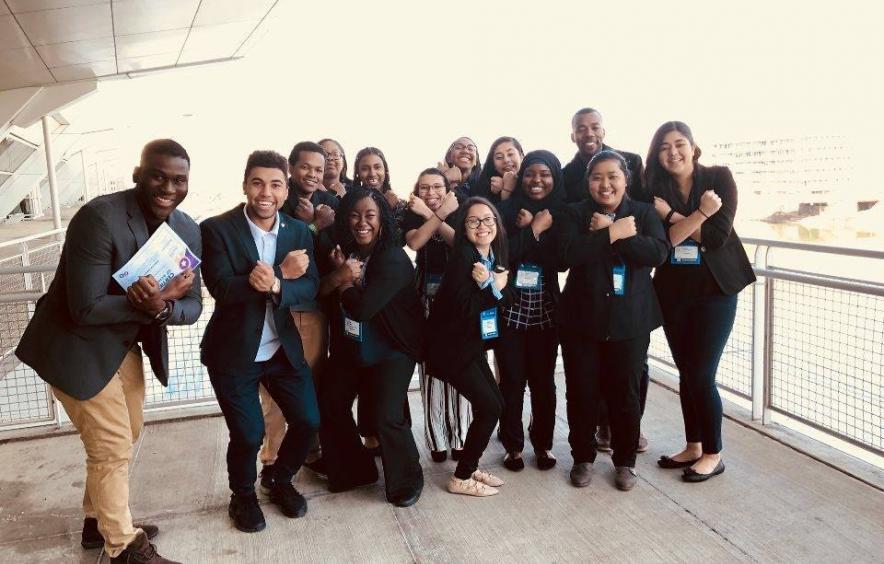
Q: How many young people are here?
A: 14